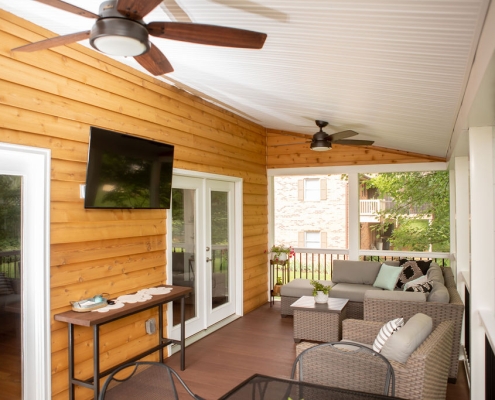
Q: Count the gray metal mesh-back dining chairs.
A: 2